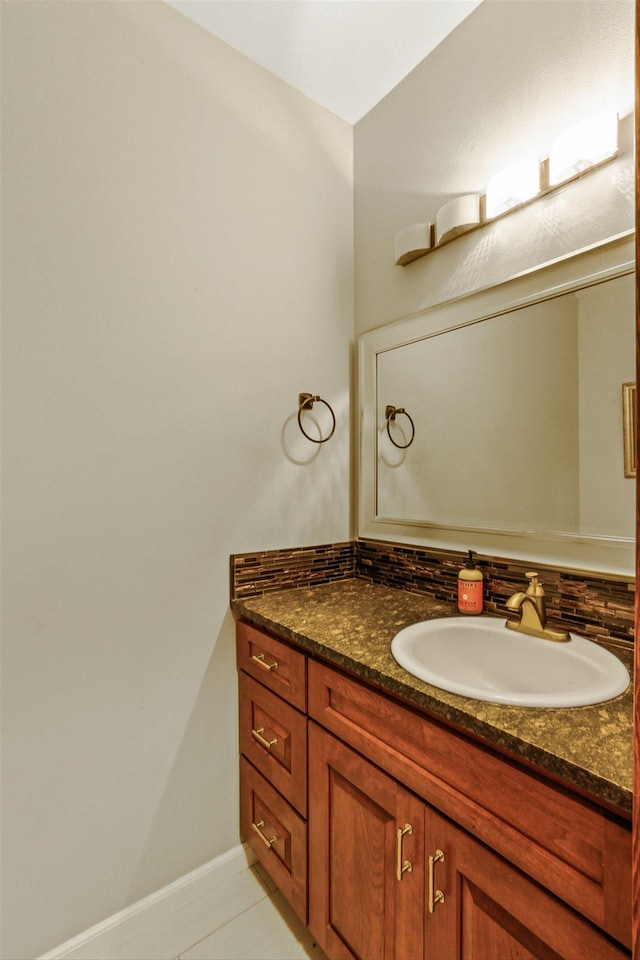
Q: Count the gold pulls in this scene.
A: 5